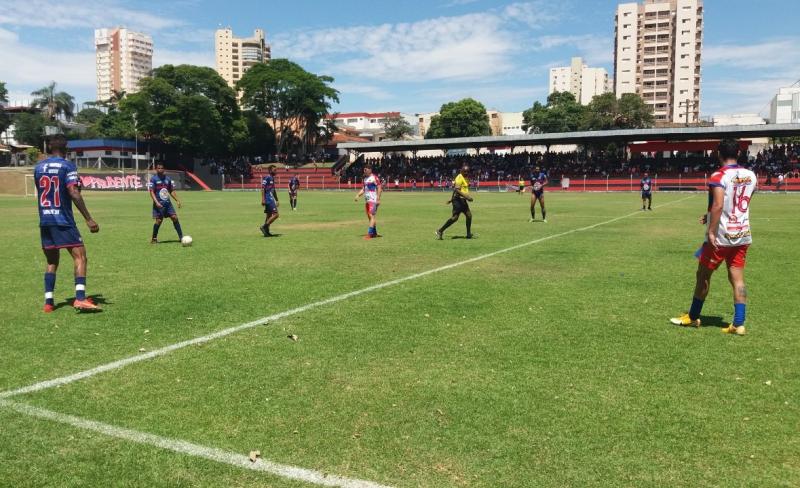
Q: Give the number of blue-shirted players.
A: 6